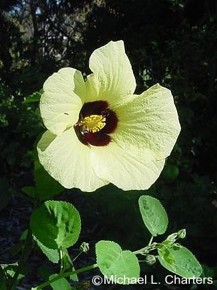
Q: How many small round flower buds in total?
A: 3